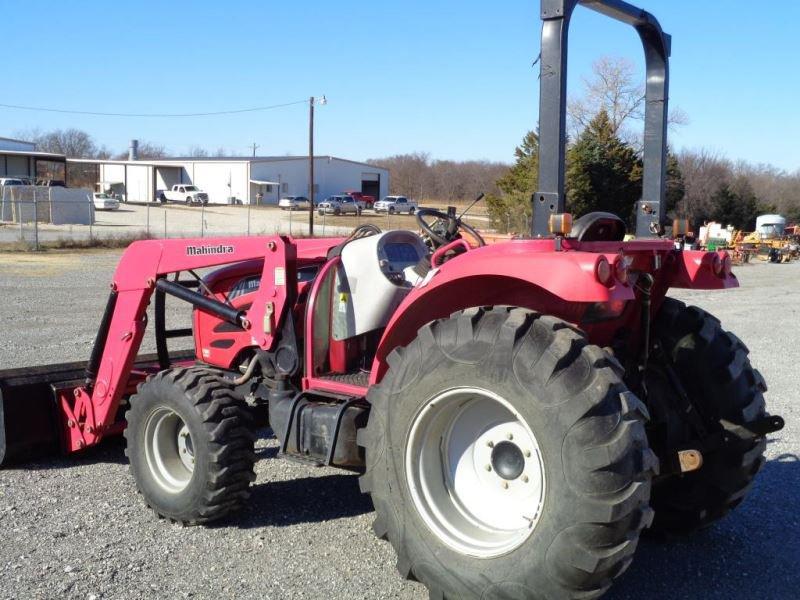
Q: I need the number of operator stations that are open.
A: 1